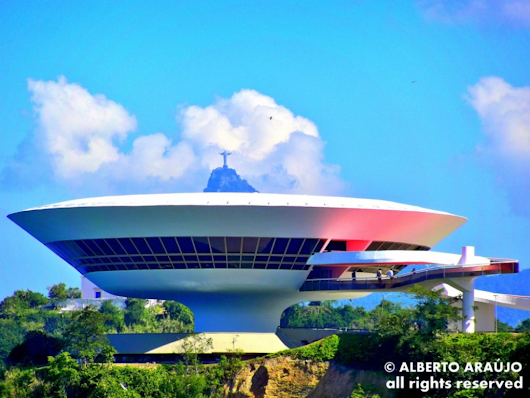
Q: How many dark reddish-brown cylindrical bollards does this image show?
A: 0